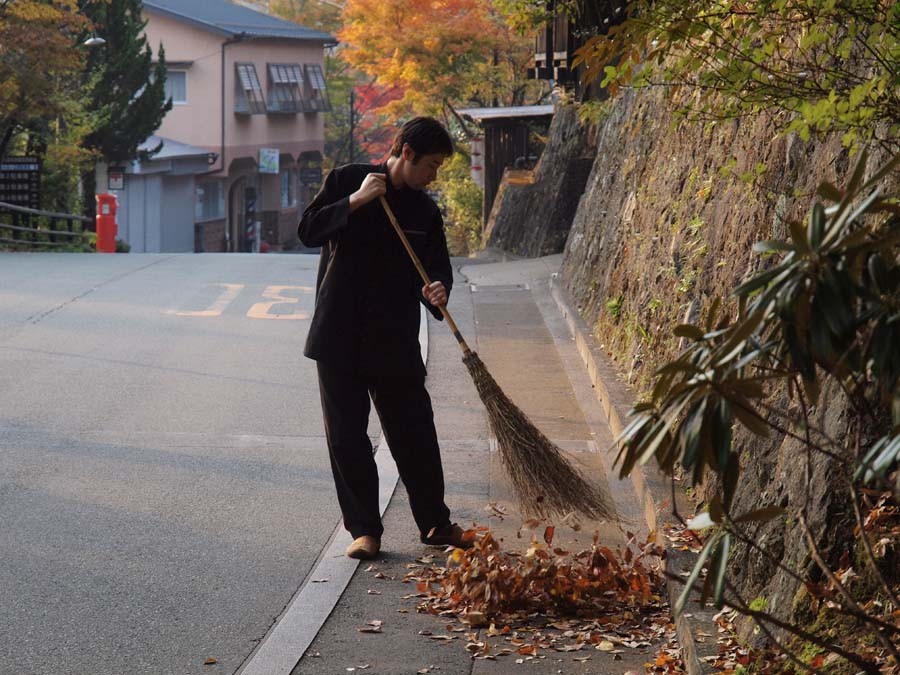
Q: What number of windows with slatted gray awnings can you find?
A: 3